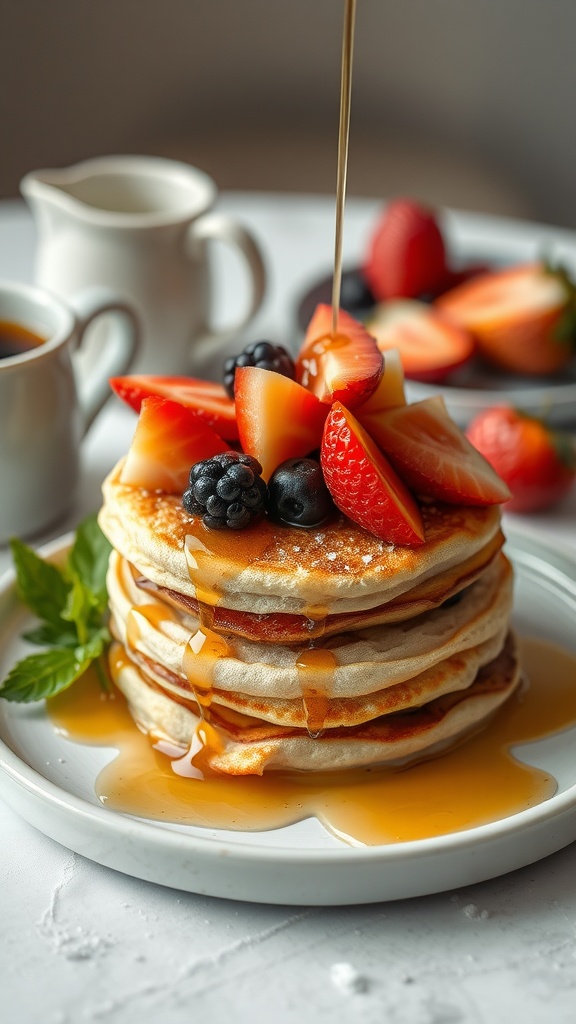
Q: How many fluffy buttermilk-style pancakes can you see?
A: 5